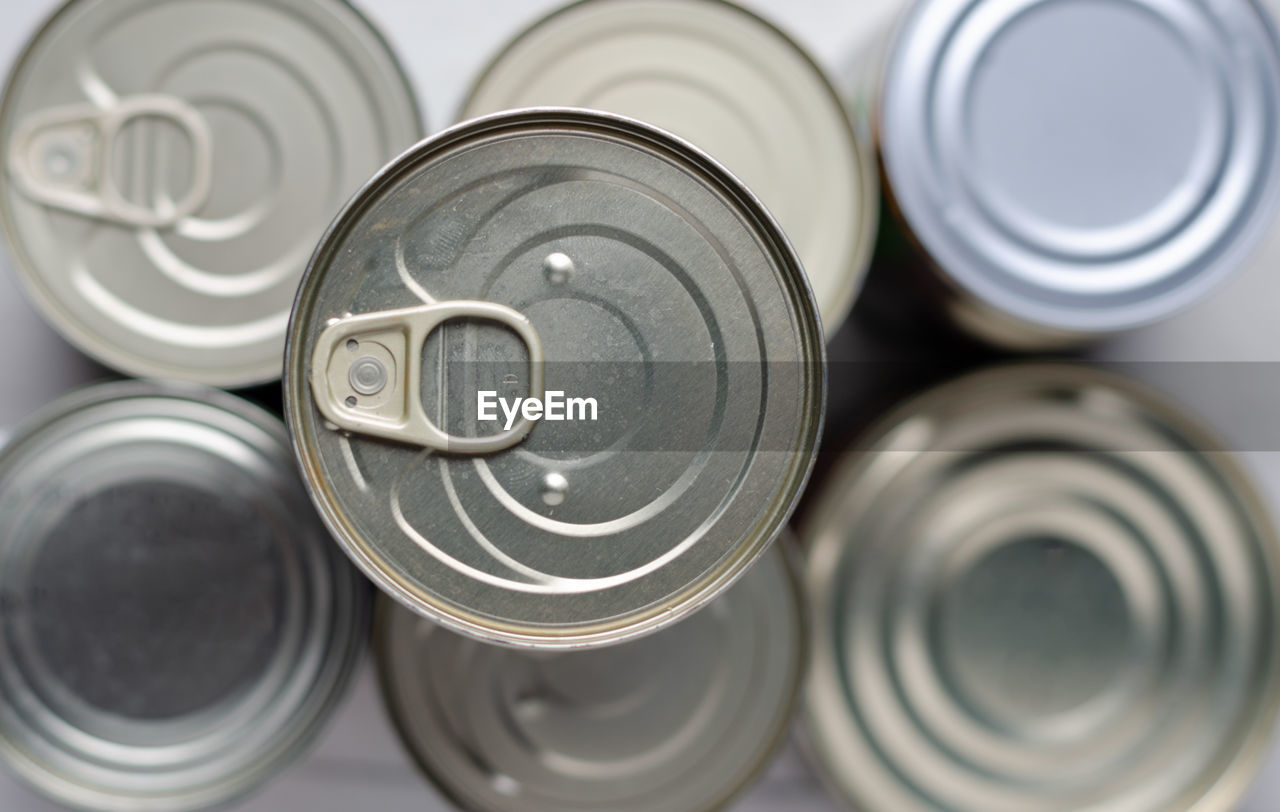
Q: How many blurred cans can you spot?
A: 6